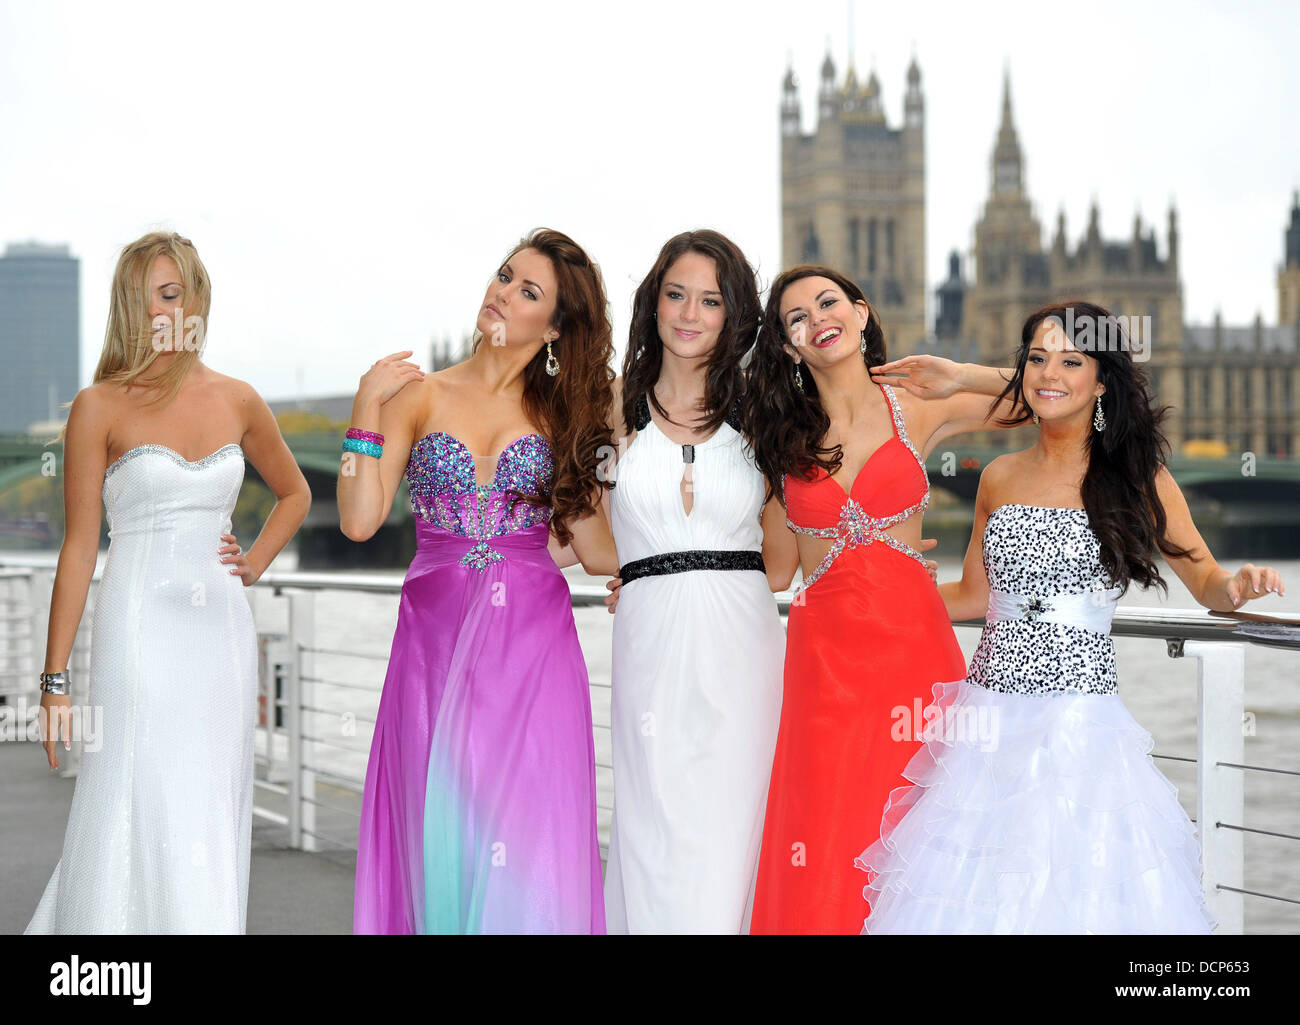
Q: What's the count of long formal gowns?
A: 5